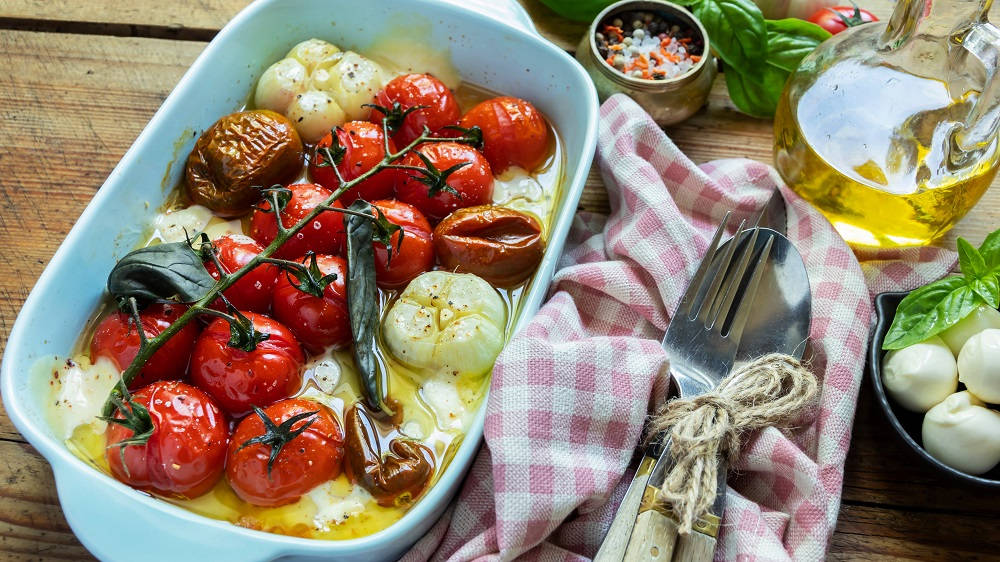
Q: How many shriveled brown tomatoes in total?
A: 3